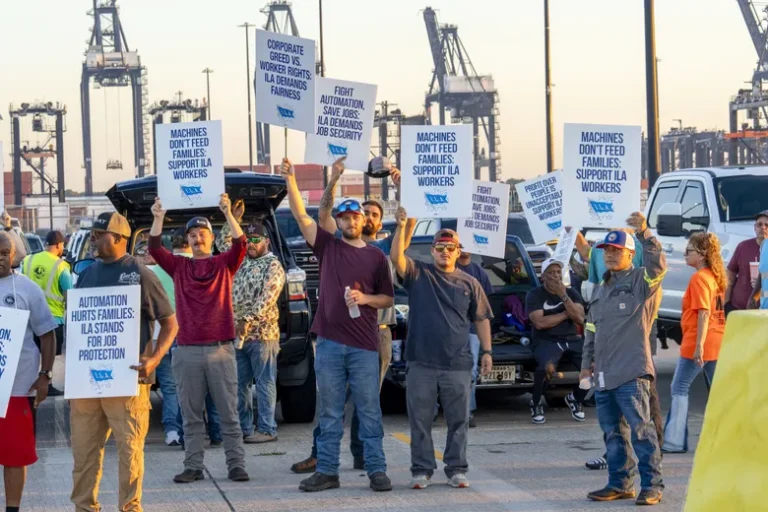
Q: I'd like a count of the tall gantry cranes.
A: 4